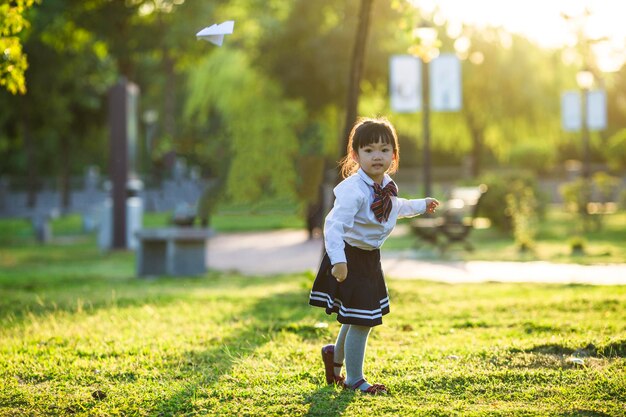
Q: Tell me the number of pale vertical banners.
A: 4